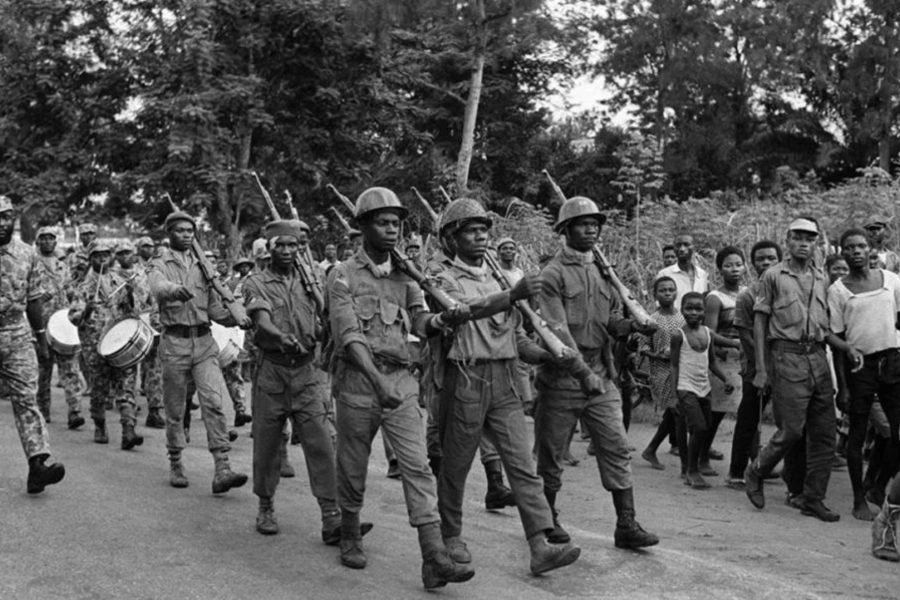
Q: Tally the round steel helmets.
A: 3